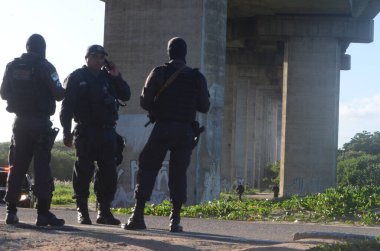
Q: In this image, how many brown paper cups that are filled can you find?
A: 0